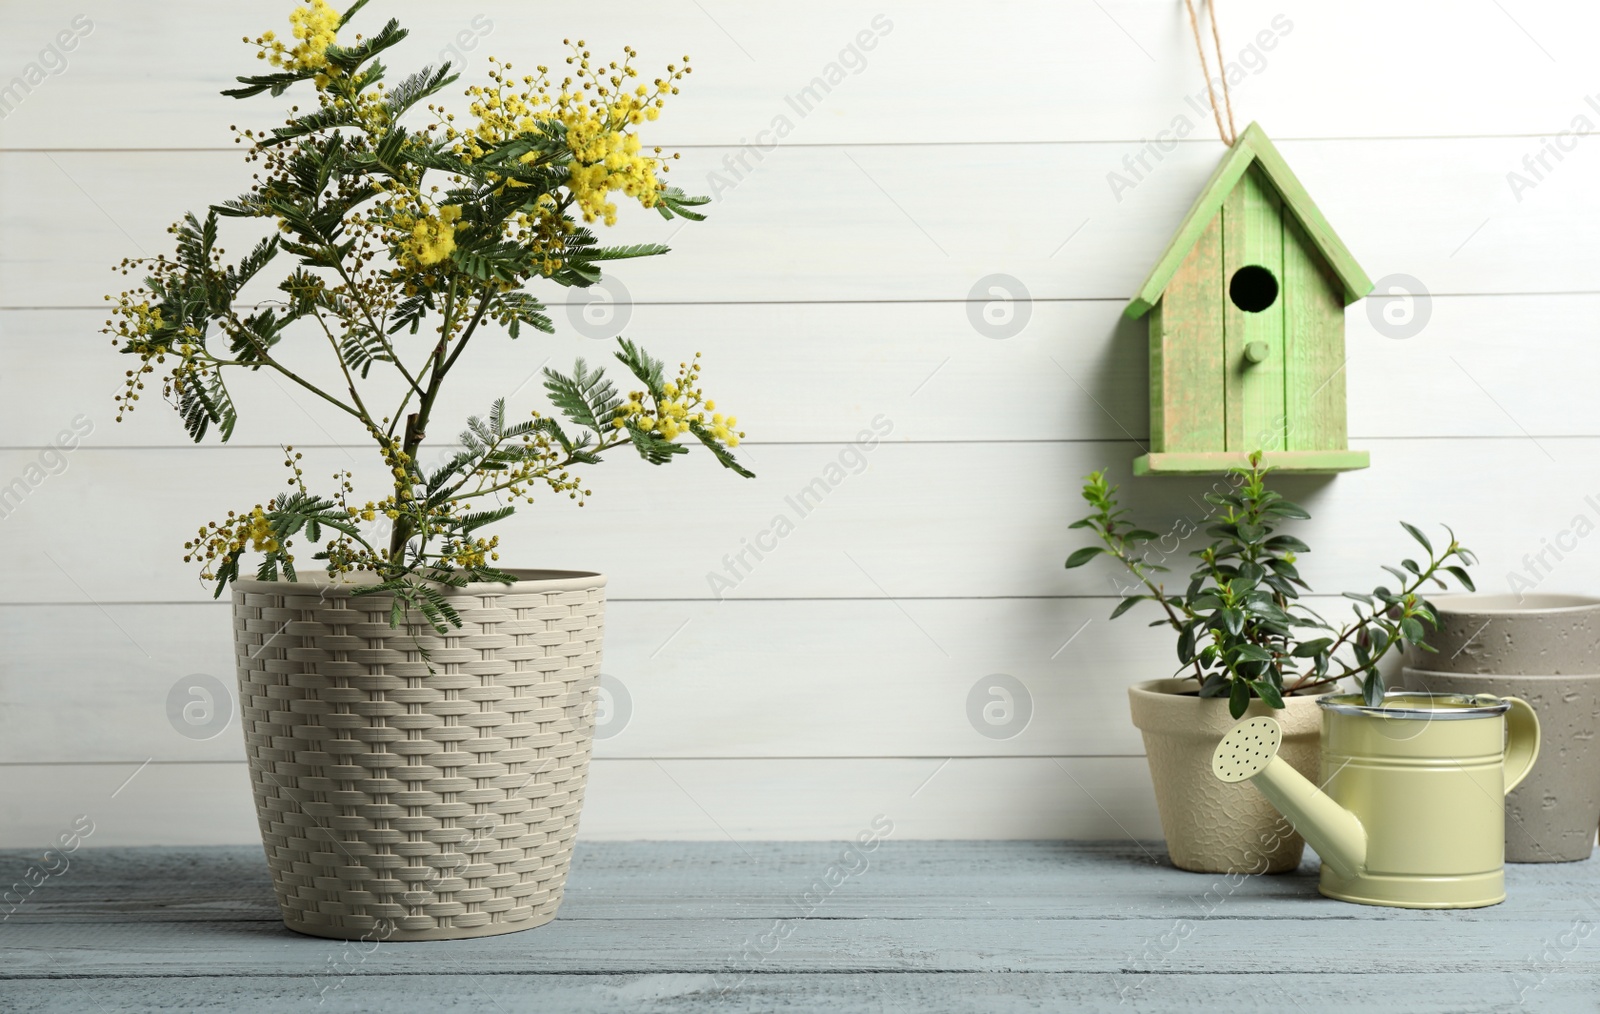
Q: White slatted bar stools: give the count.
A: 0